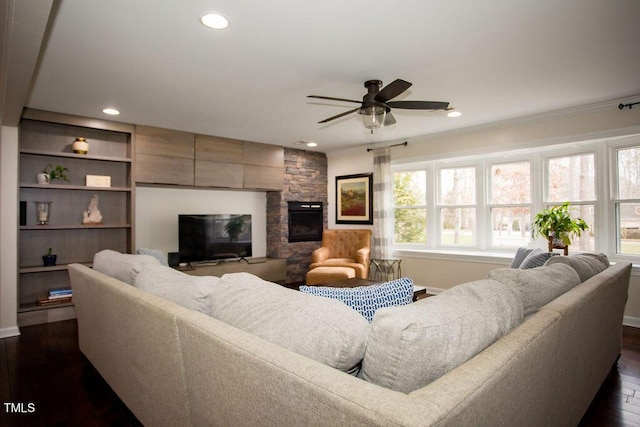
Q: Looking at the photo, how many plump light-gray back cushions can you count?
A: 6